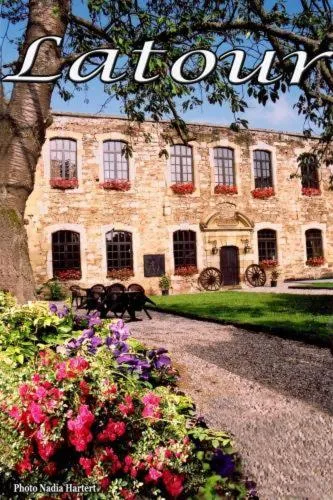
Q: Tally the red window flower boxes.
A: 11